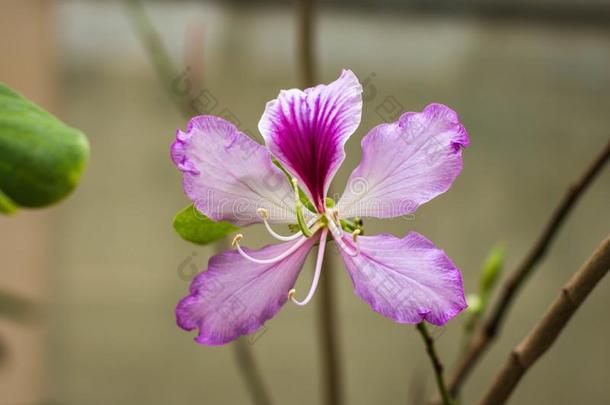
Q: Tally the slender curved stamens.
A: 5